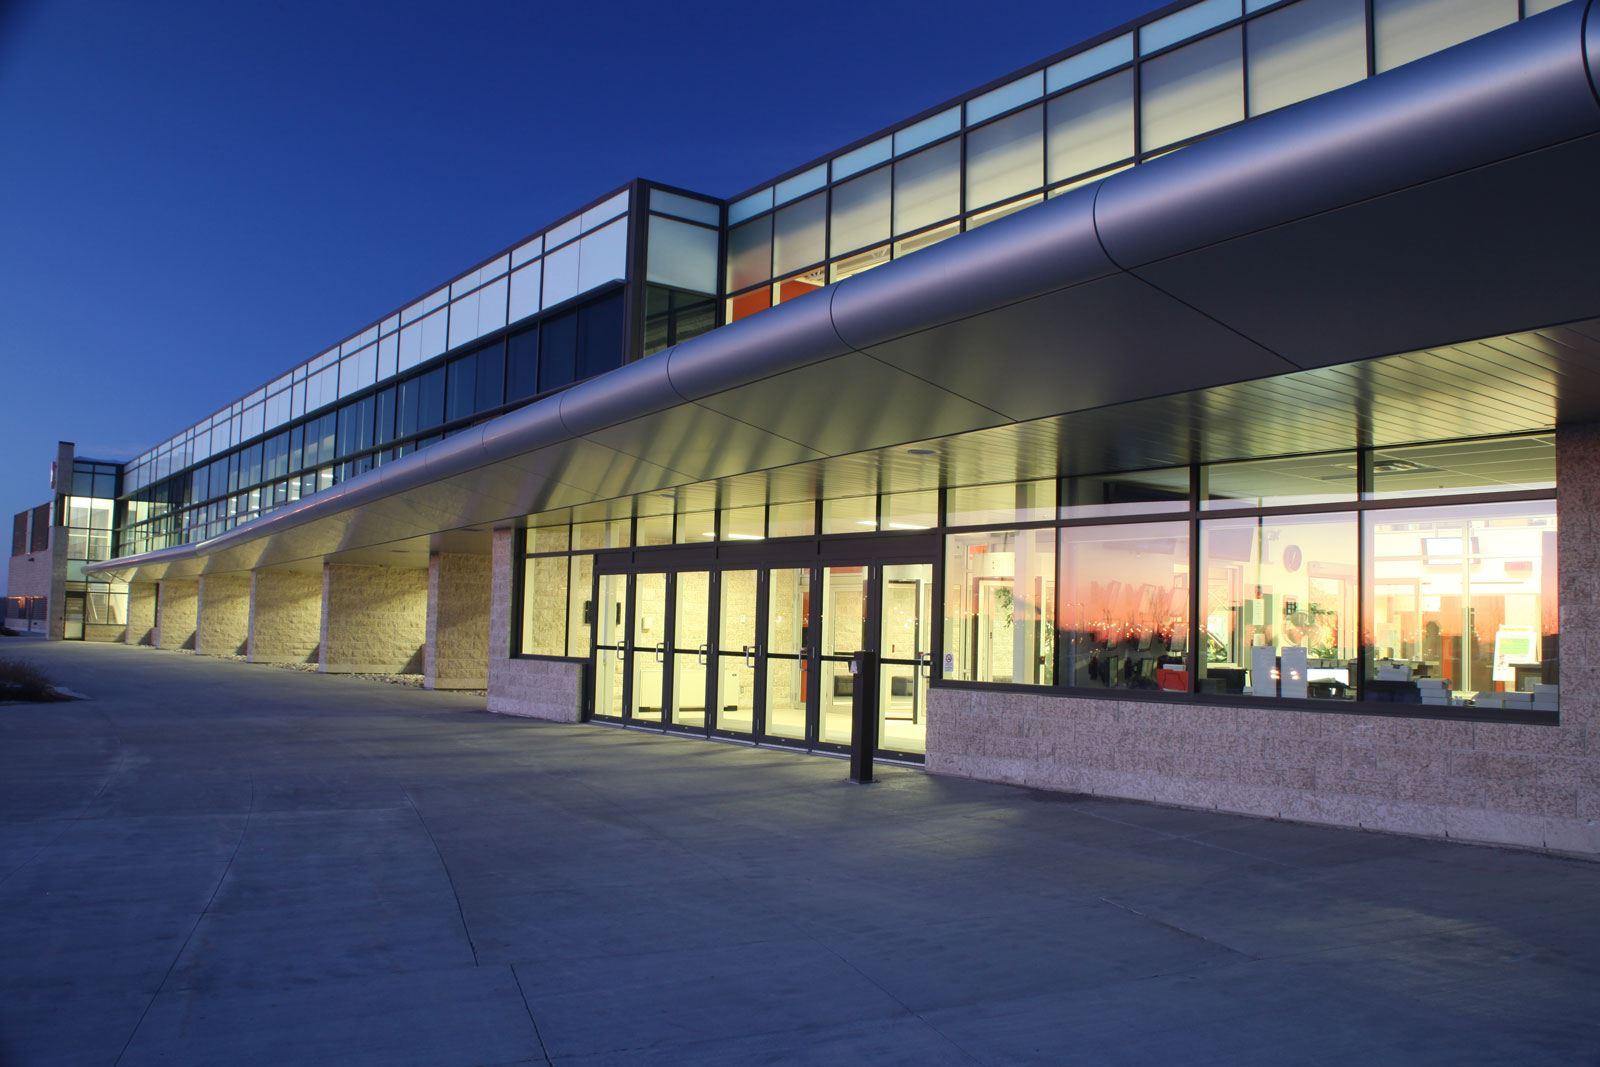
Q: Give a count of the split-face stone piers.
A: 6